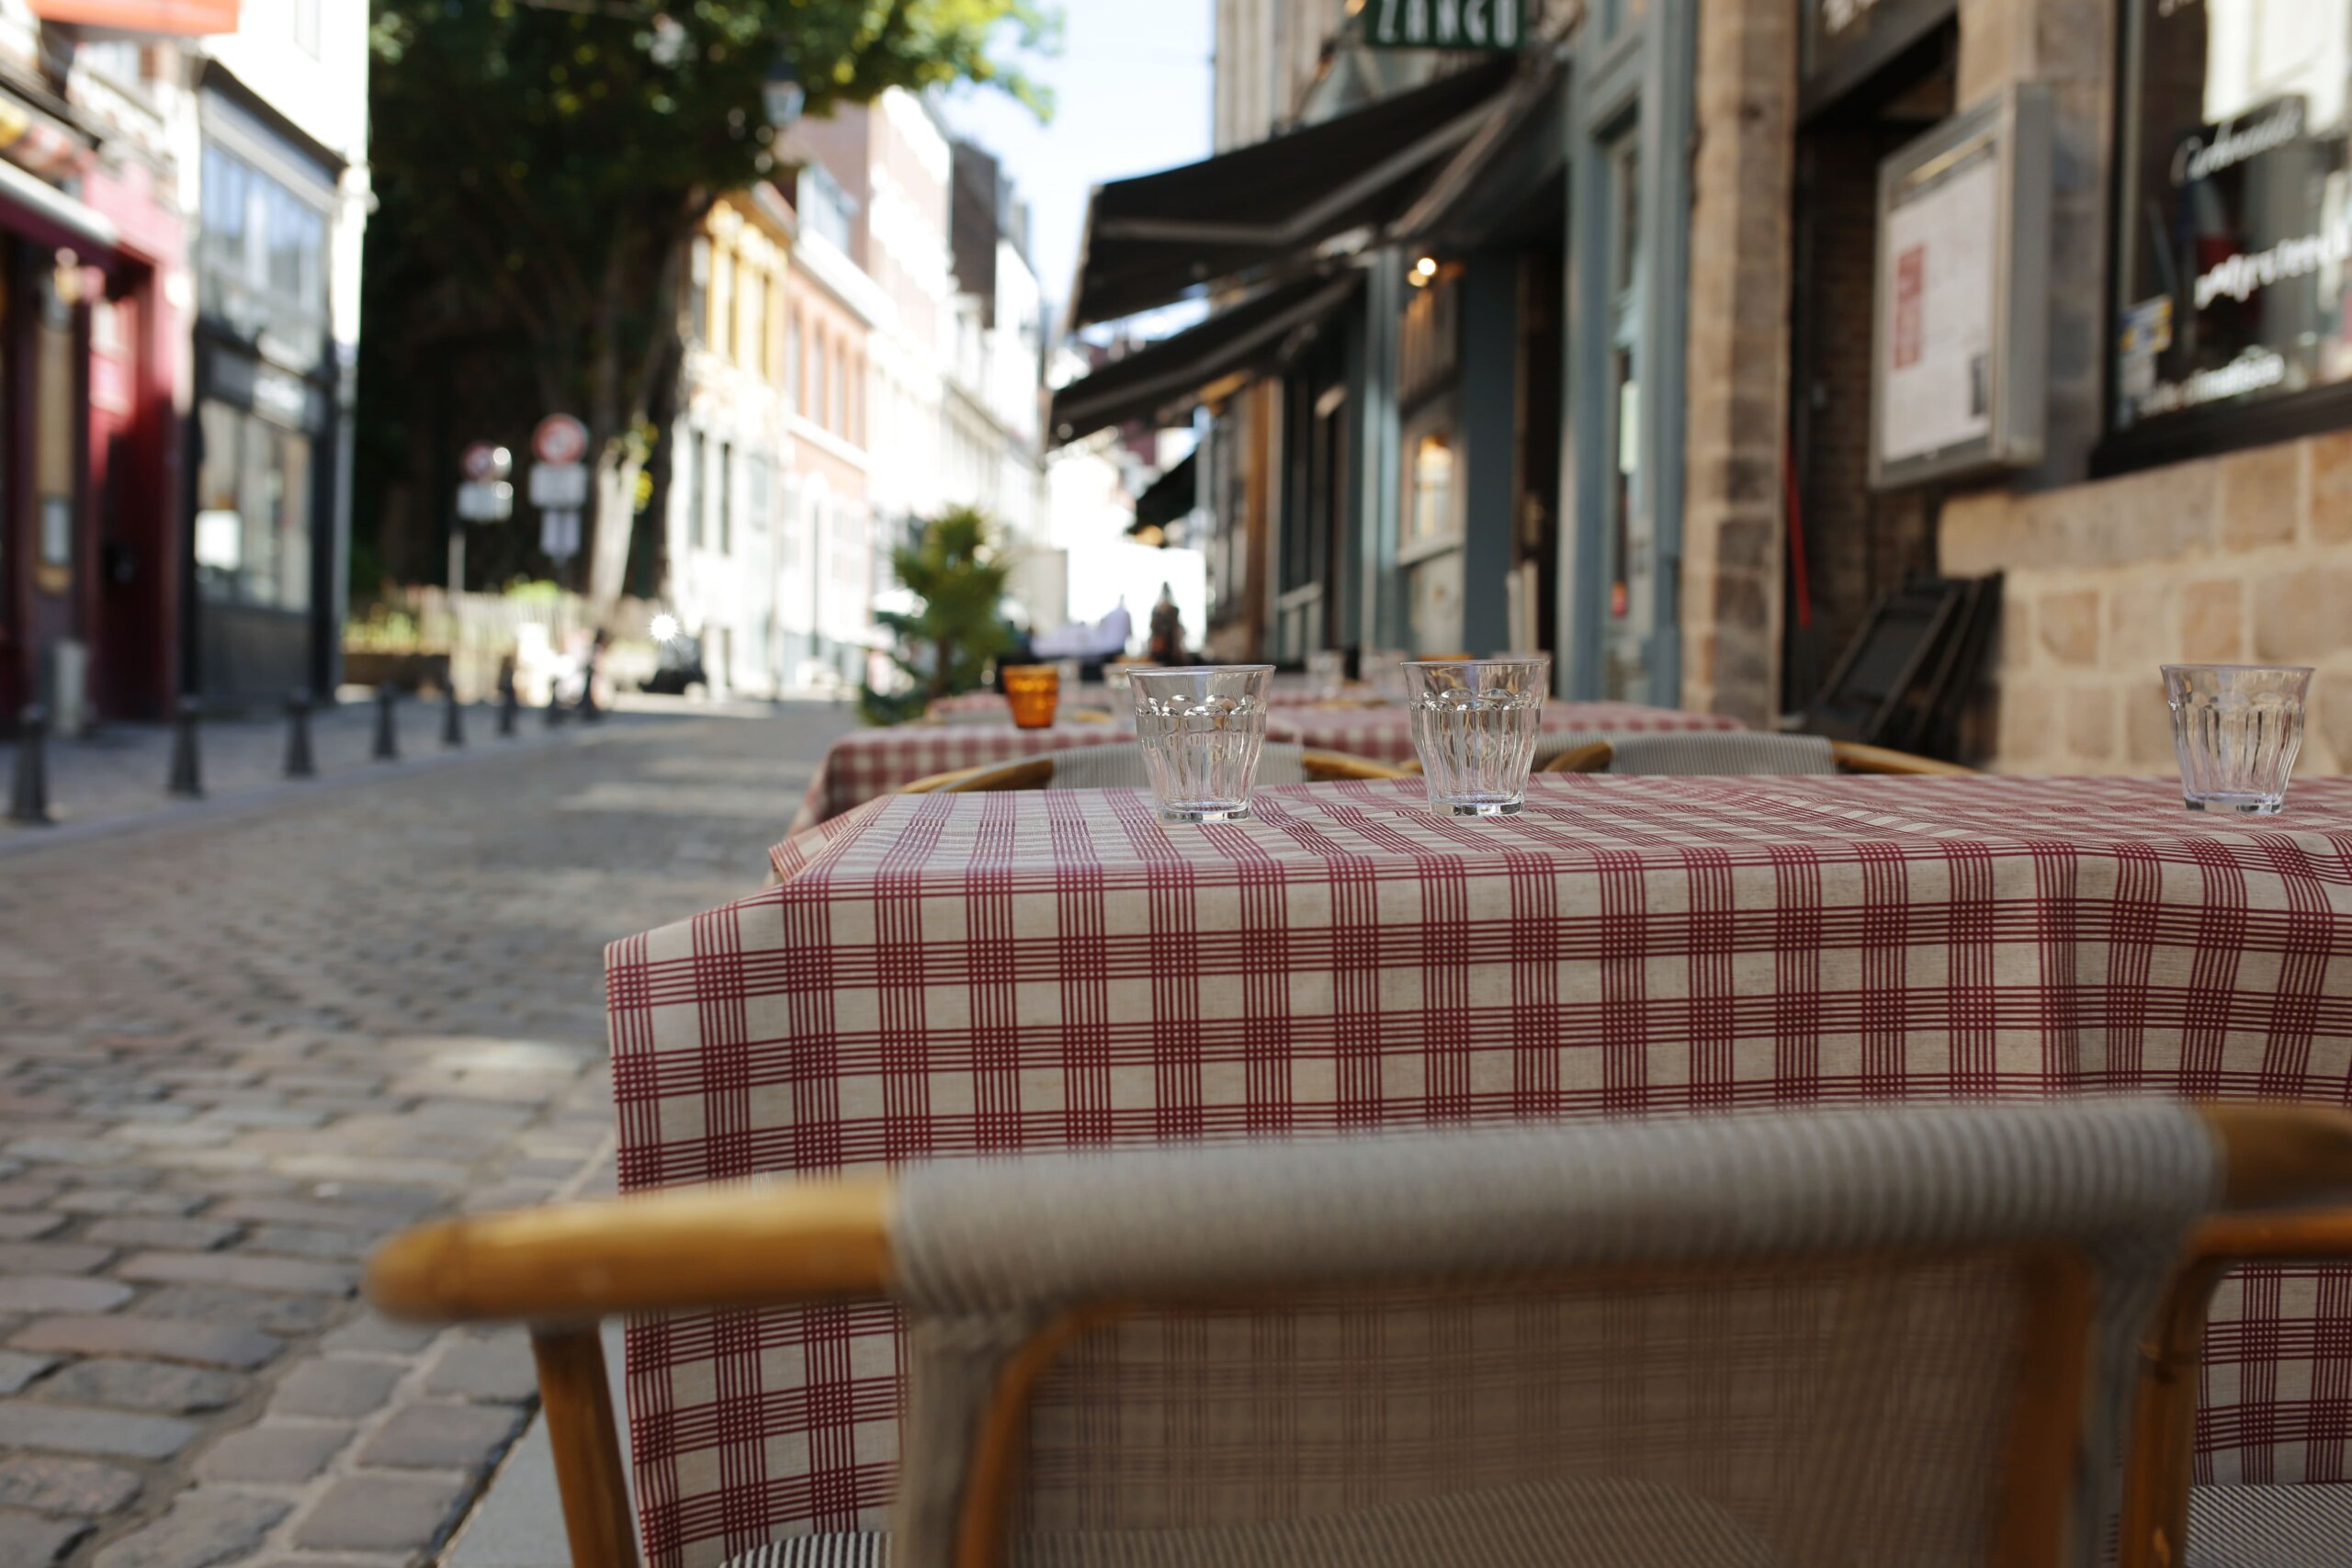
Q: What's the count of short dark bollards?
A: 8